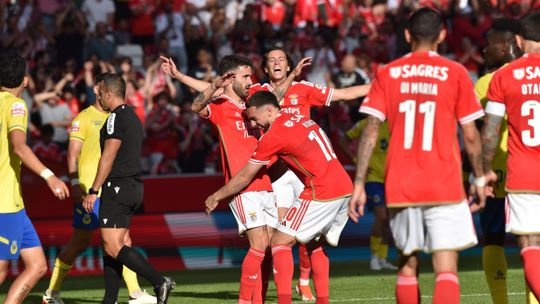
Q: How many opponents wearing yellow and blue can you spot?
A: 4